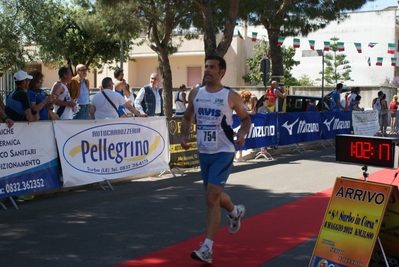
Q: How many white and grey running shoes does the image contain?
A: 2